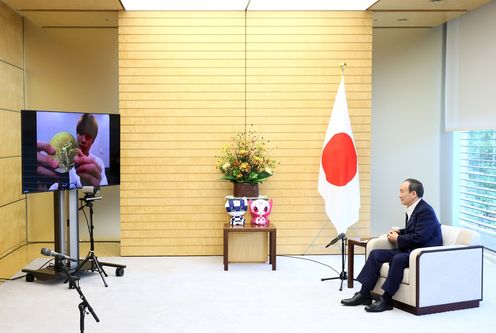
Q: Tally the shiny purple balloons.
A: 0